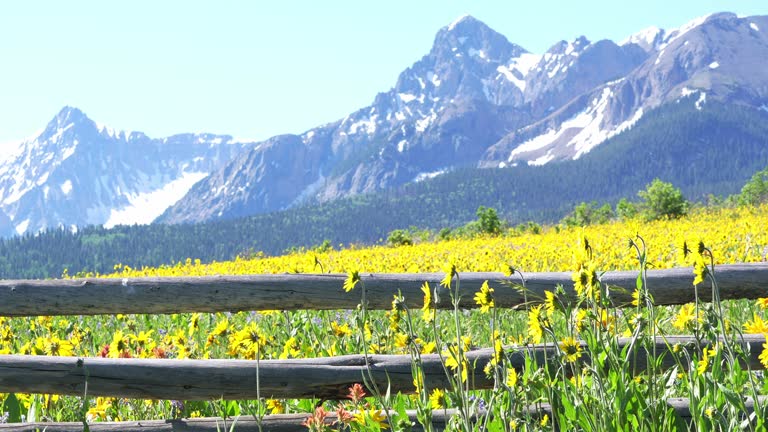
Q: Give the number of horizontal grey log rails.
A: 3